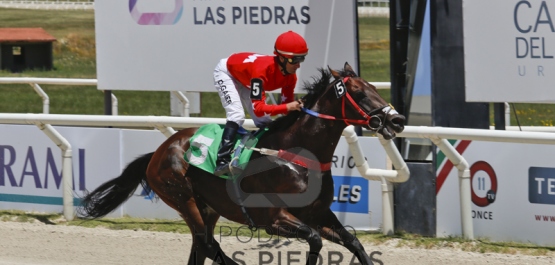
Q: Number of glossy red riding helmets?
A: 1